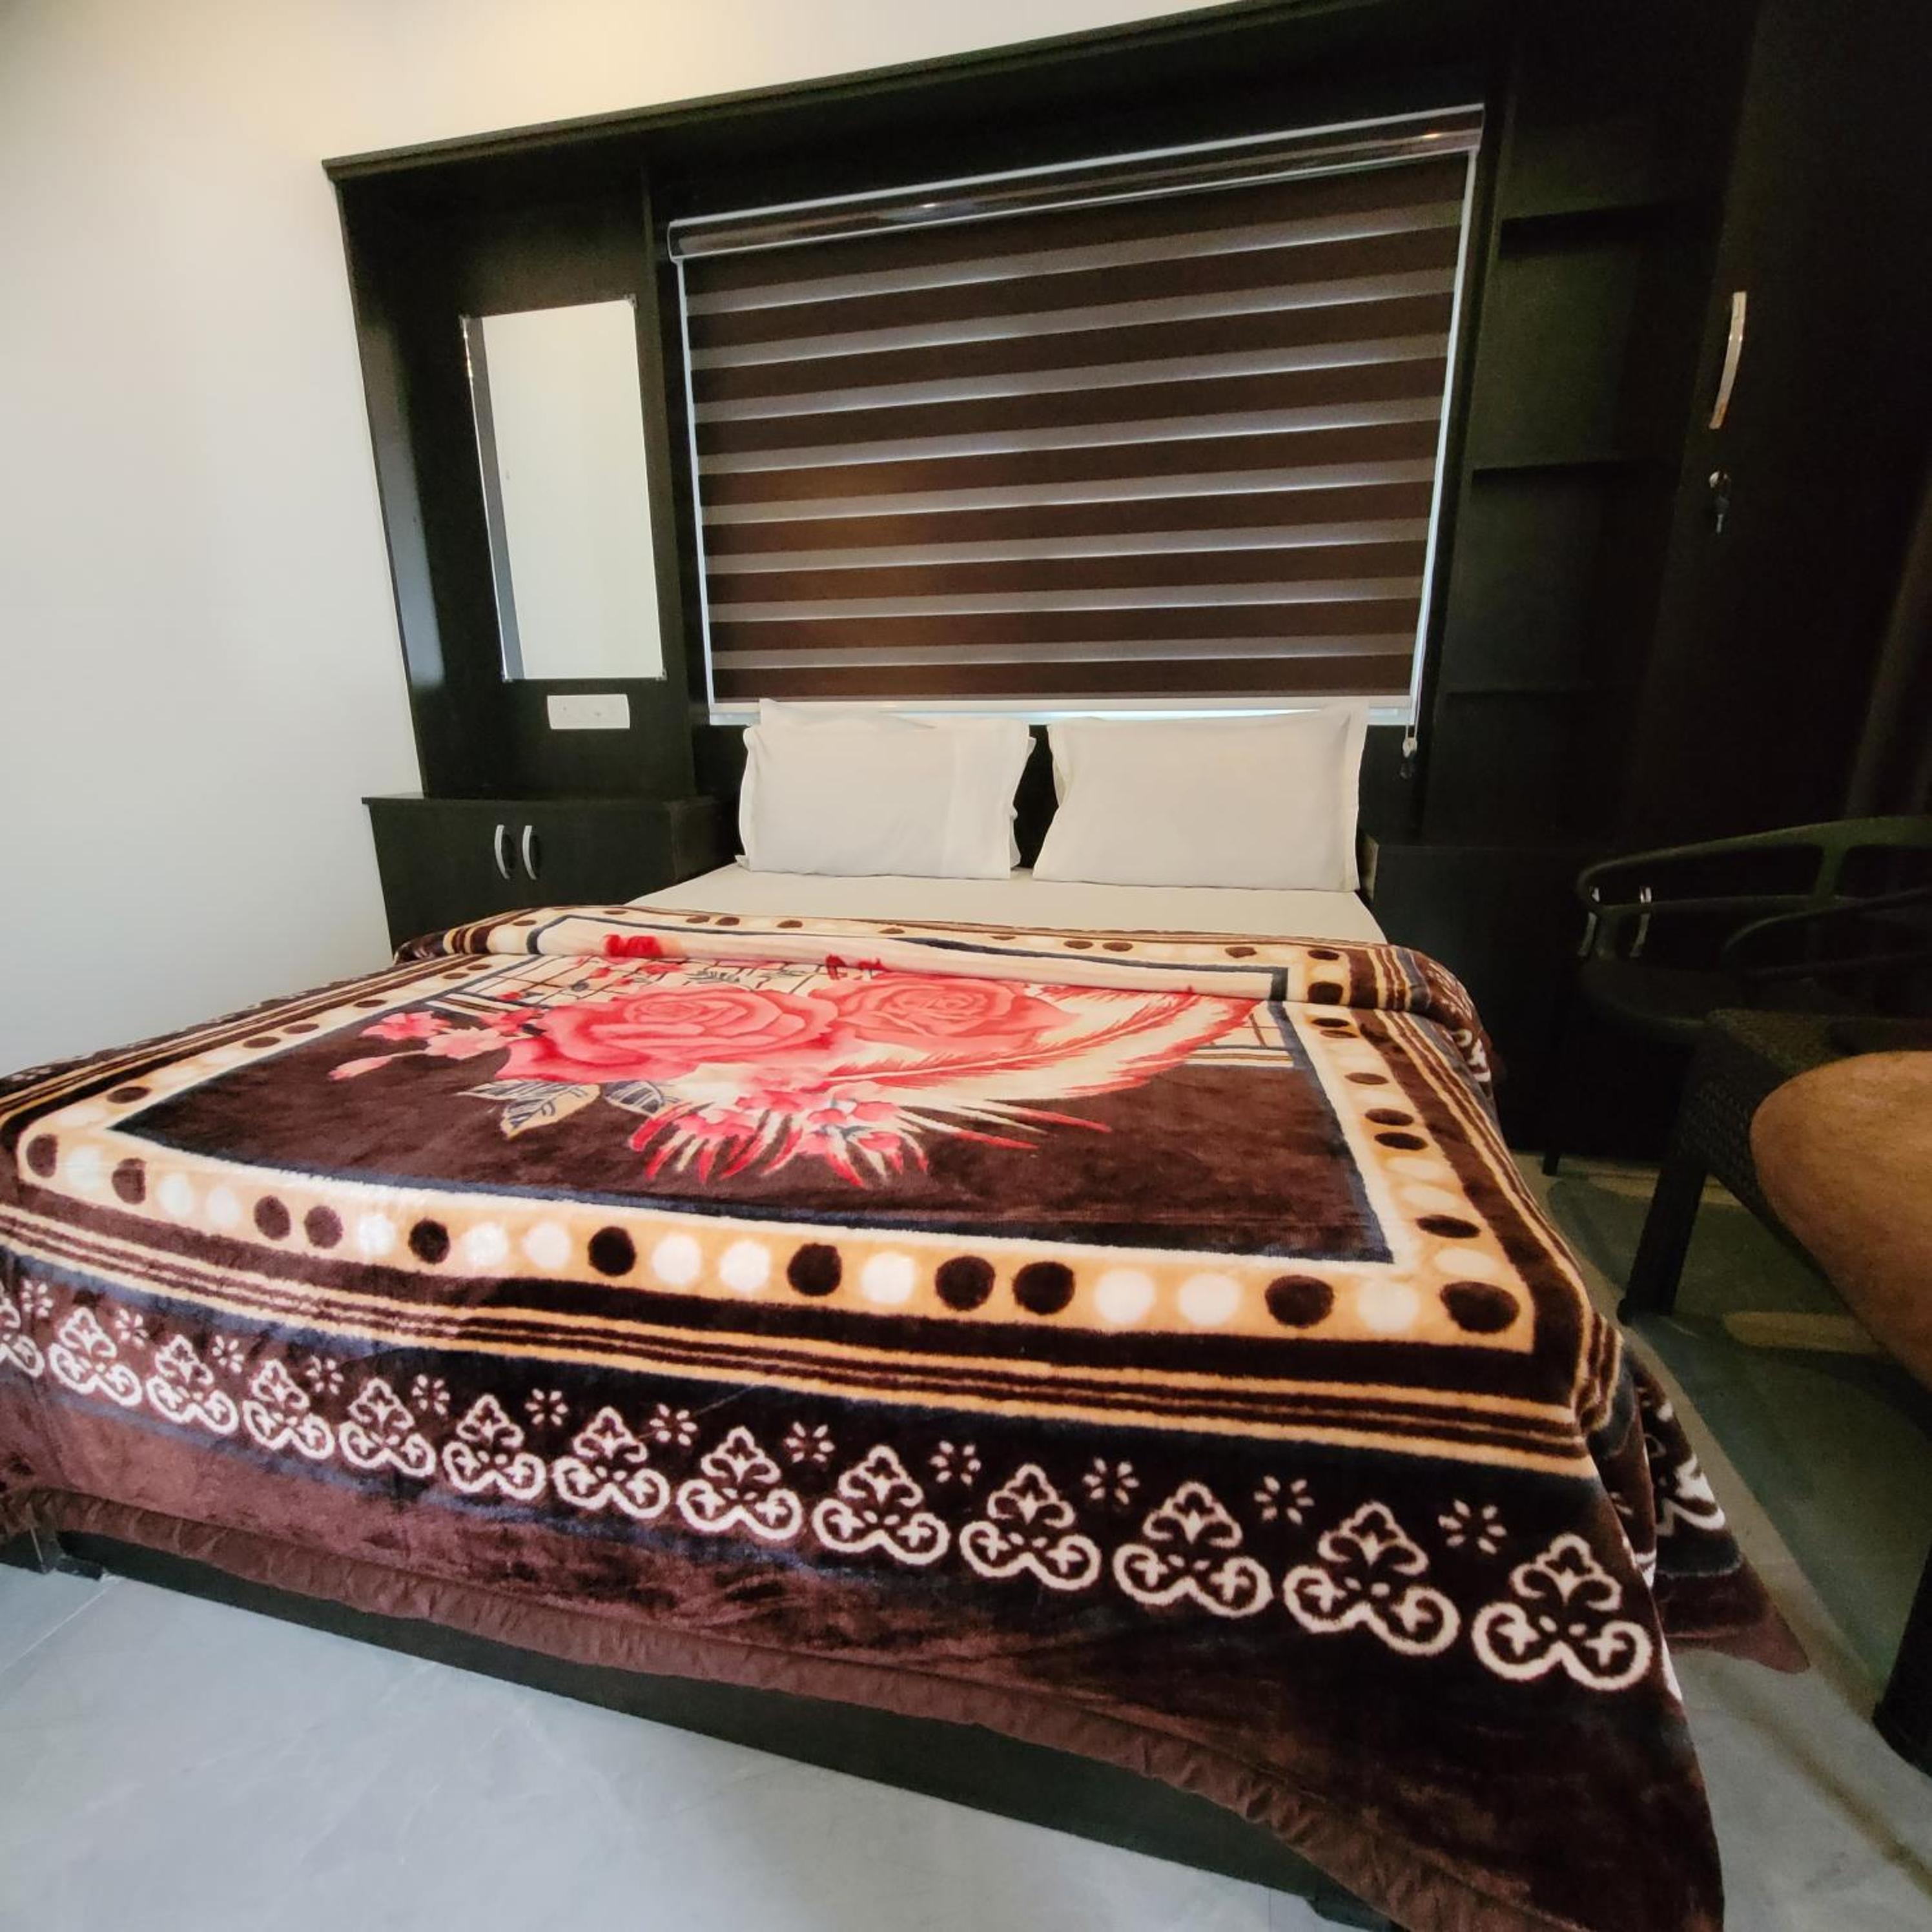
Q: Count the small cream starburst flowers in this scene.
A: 12